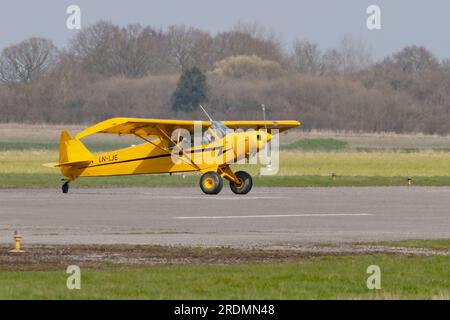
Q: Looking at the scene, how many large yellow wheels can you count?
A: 2